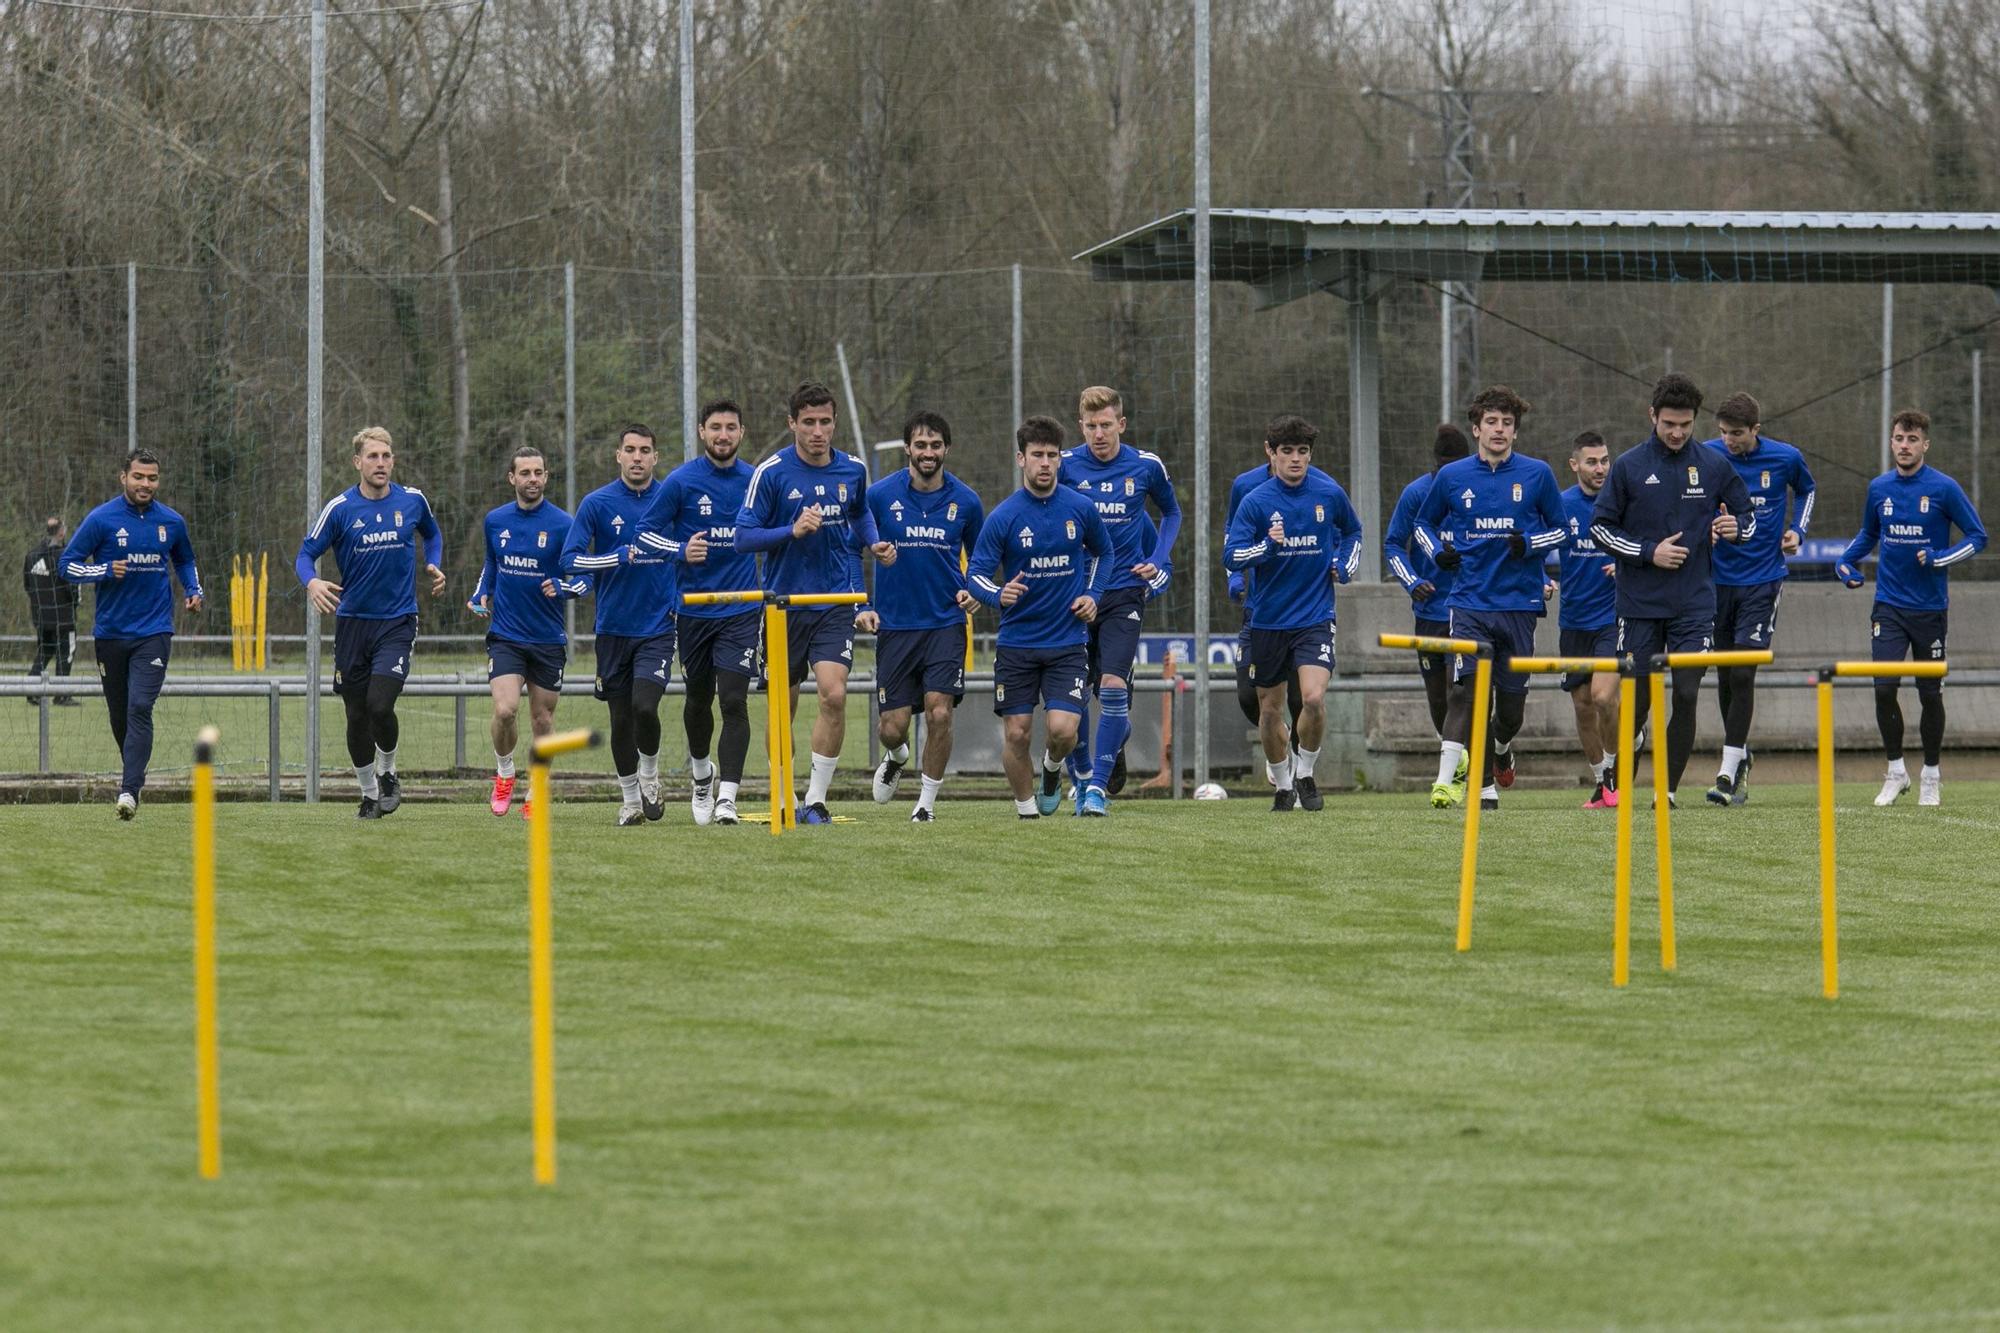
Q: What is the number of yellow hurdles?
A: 8